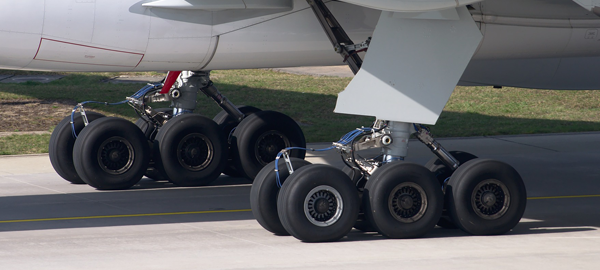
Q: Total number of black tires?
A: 12